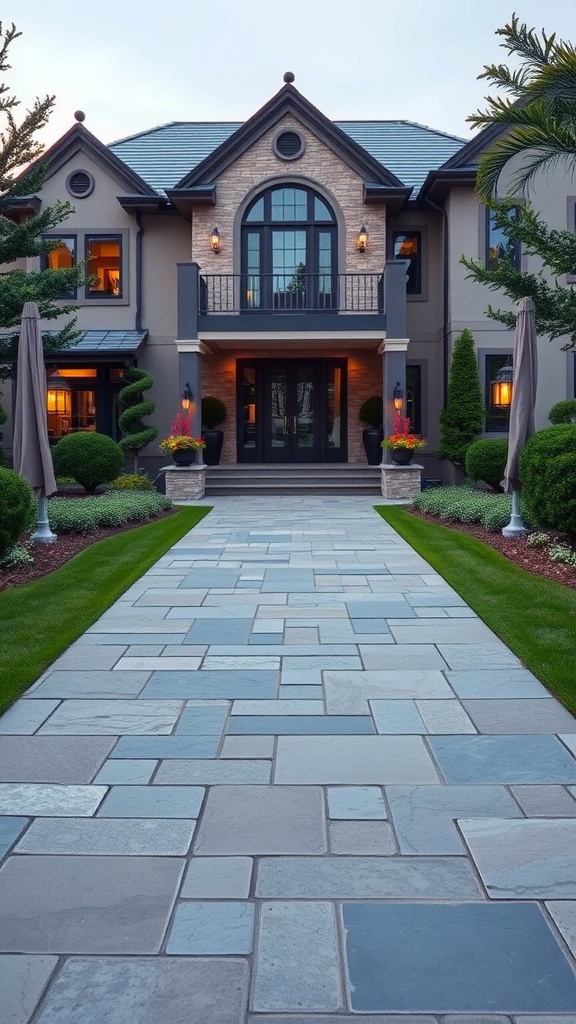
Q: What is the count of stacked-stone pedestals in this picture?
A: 2